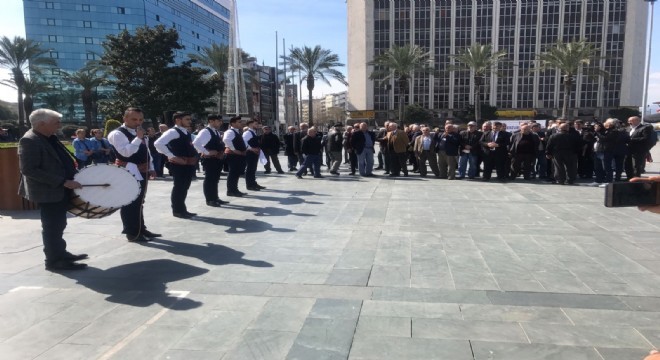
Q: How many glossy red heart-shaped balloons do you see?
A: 0